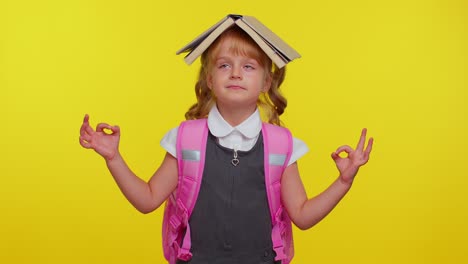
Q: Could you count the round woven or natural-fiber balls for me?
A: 0